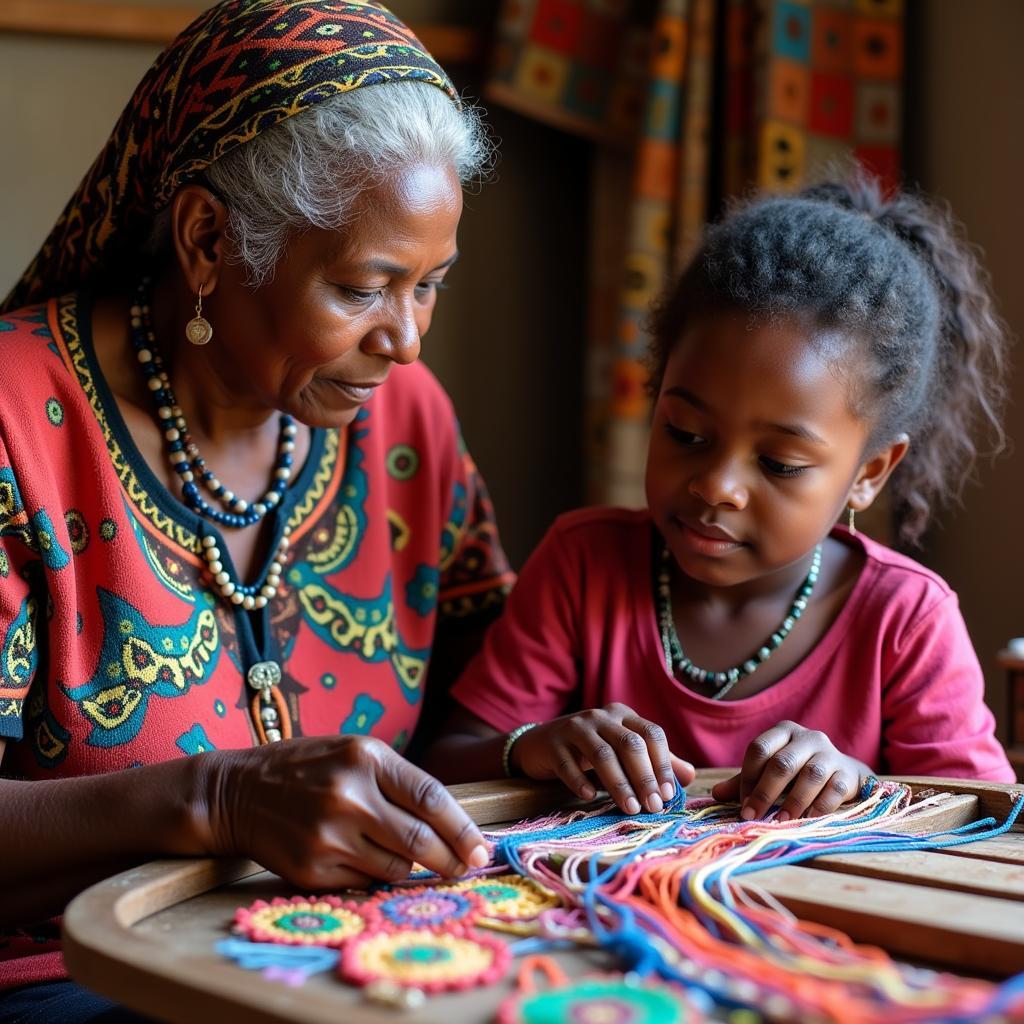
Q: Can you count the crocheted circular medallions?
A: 5